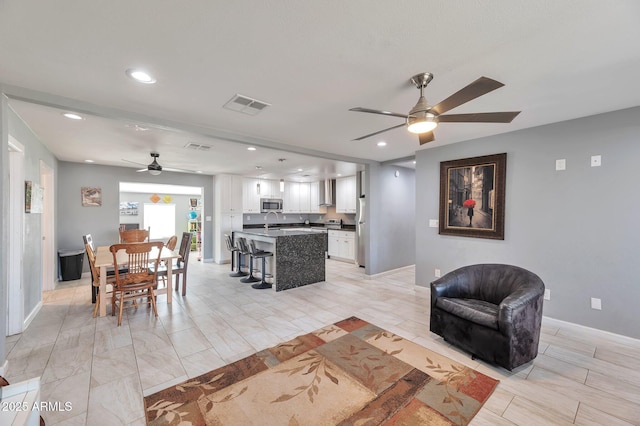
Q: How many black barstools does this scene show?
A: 3